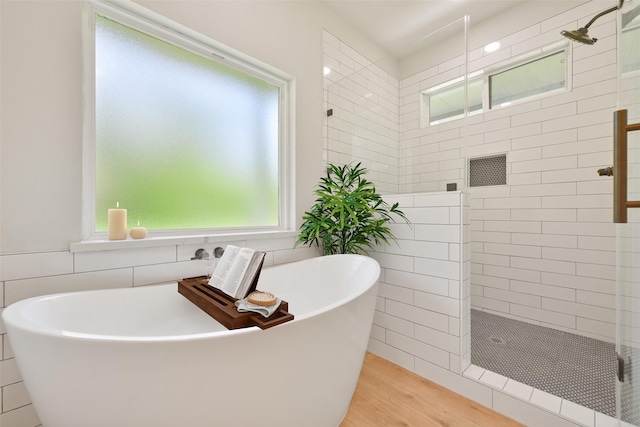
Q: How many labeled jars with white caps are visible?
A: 0